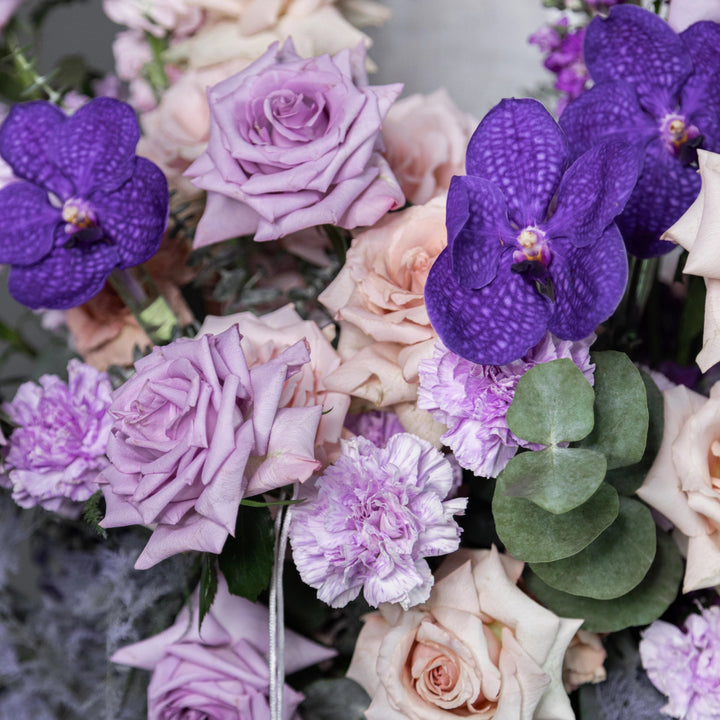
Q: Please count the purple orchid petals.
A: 15